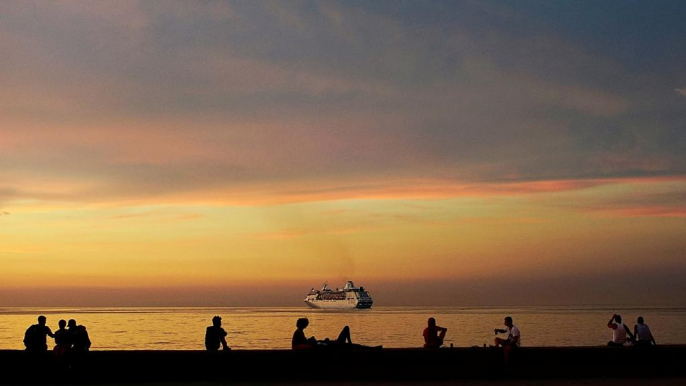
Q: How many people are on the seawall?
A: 10